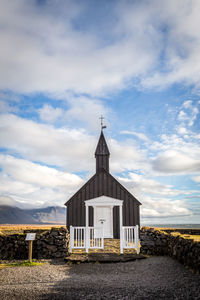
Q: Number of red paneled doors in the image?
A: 0